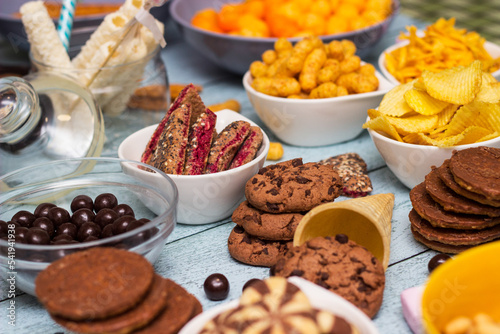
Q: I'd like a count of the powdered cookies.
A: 0